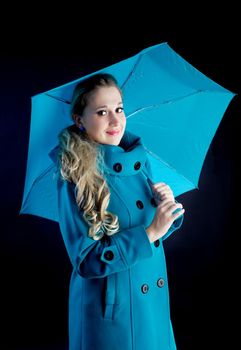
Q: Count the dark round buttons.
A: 8